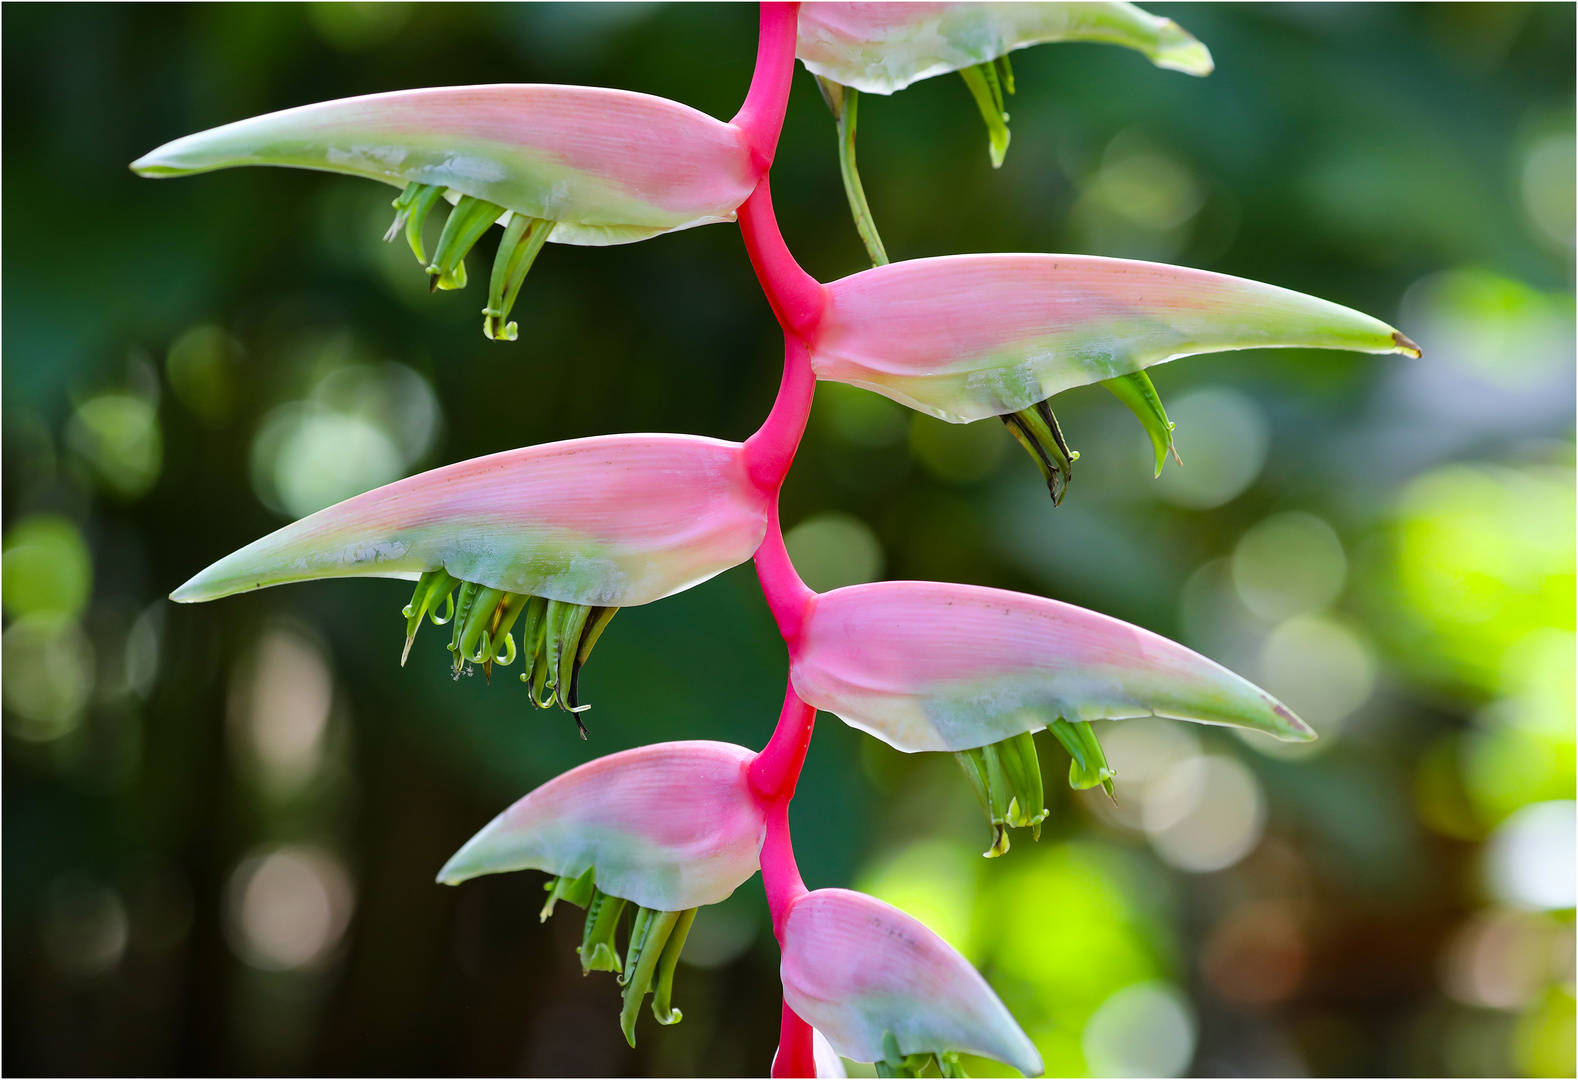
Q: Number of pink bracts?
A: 7